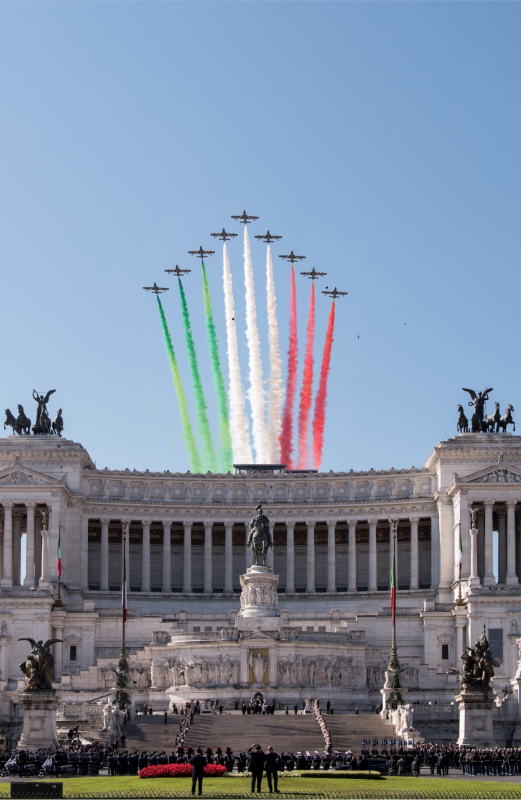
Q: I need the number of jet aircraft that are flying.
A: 9